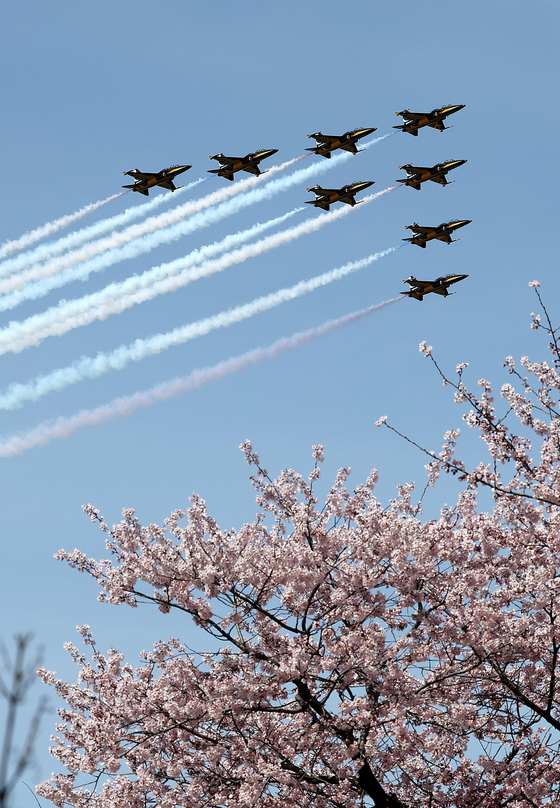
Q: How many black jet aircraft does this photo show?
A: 8